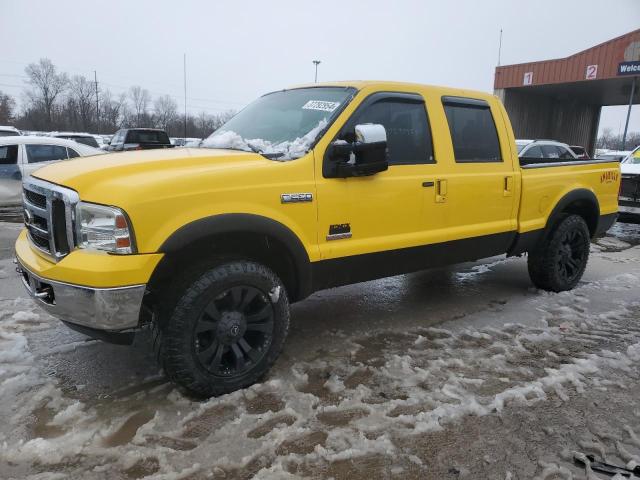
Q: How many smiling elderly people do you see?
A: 0